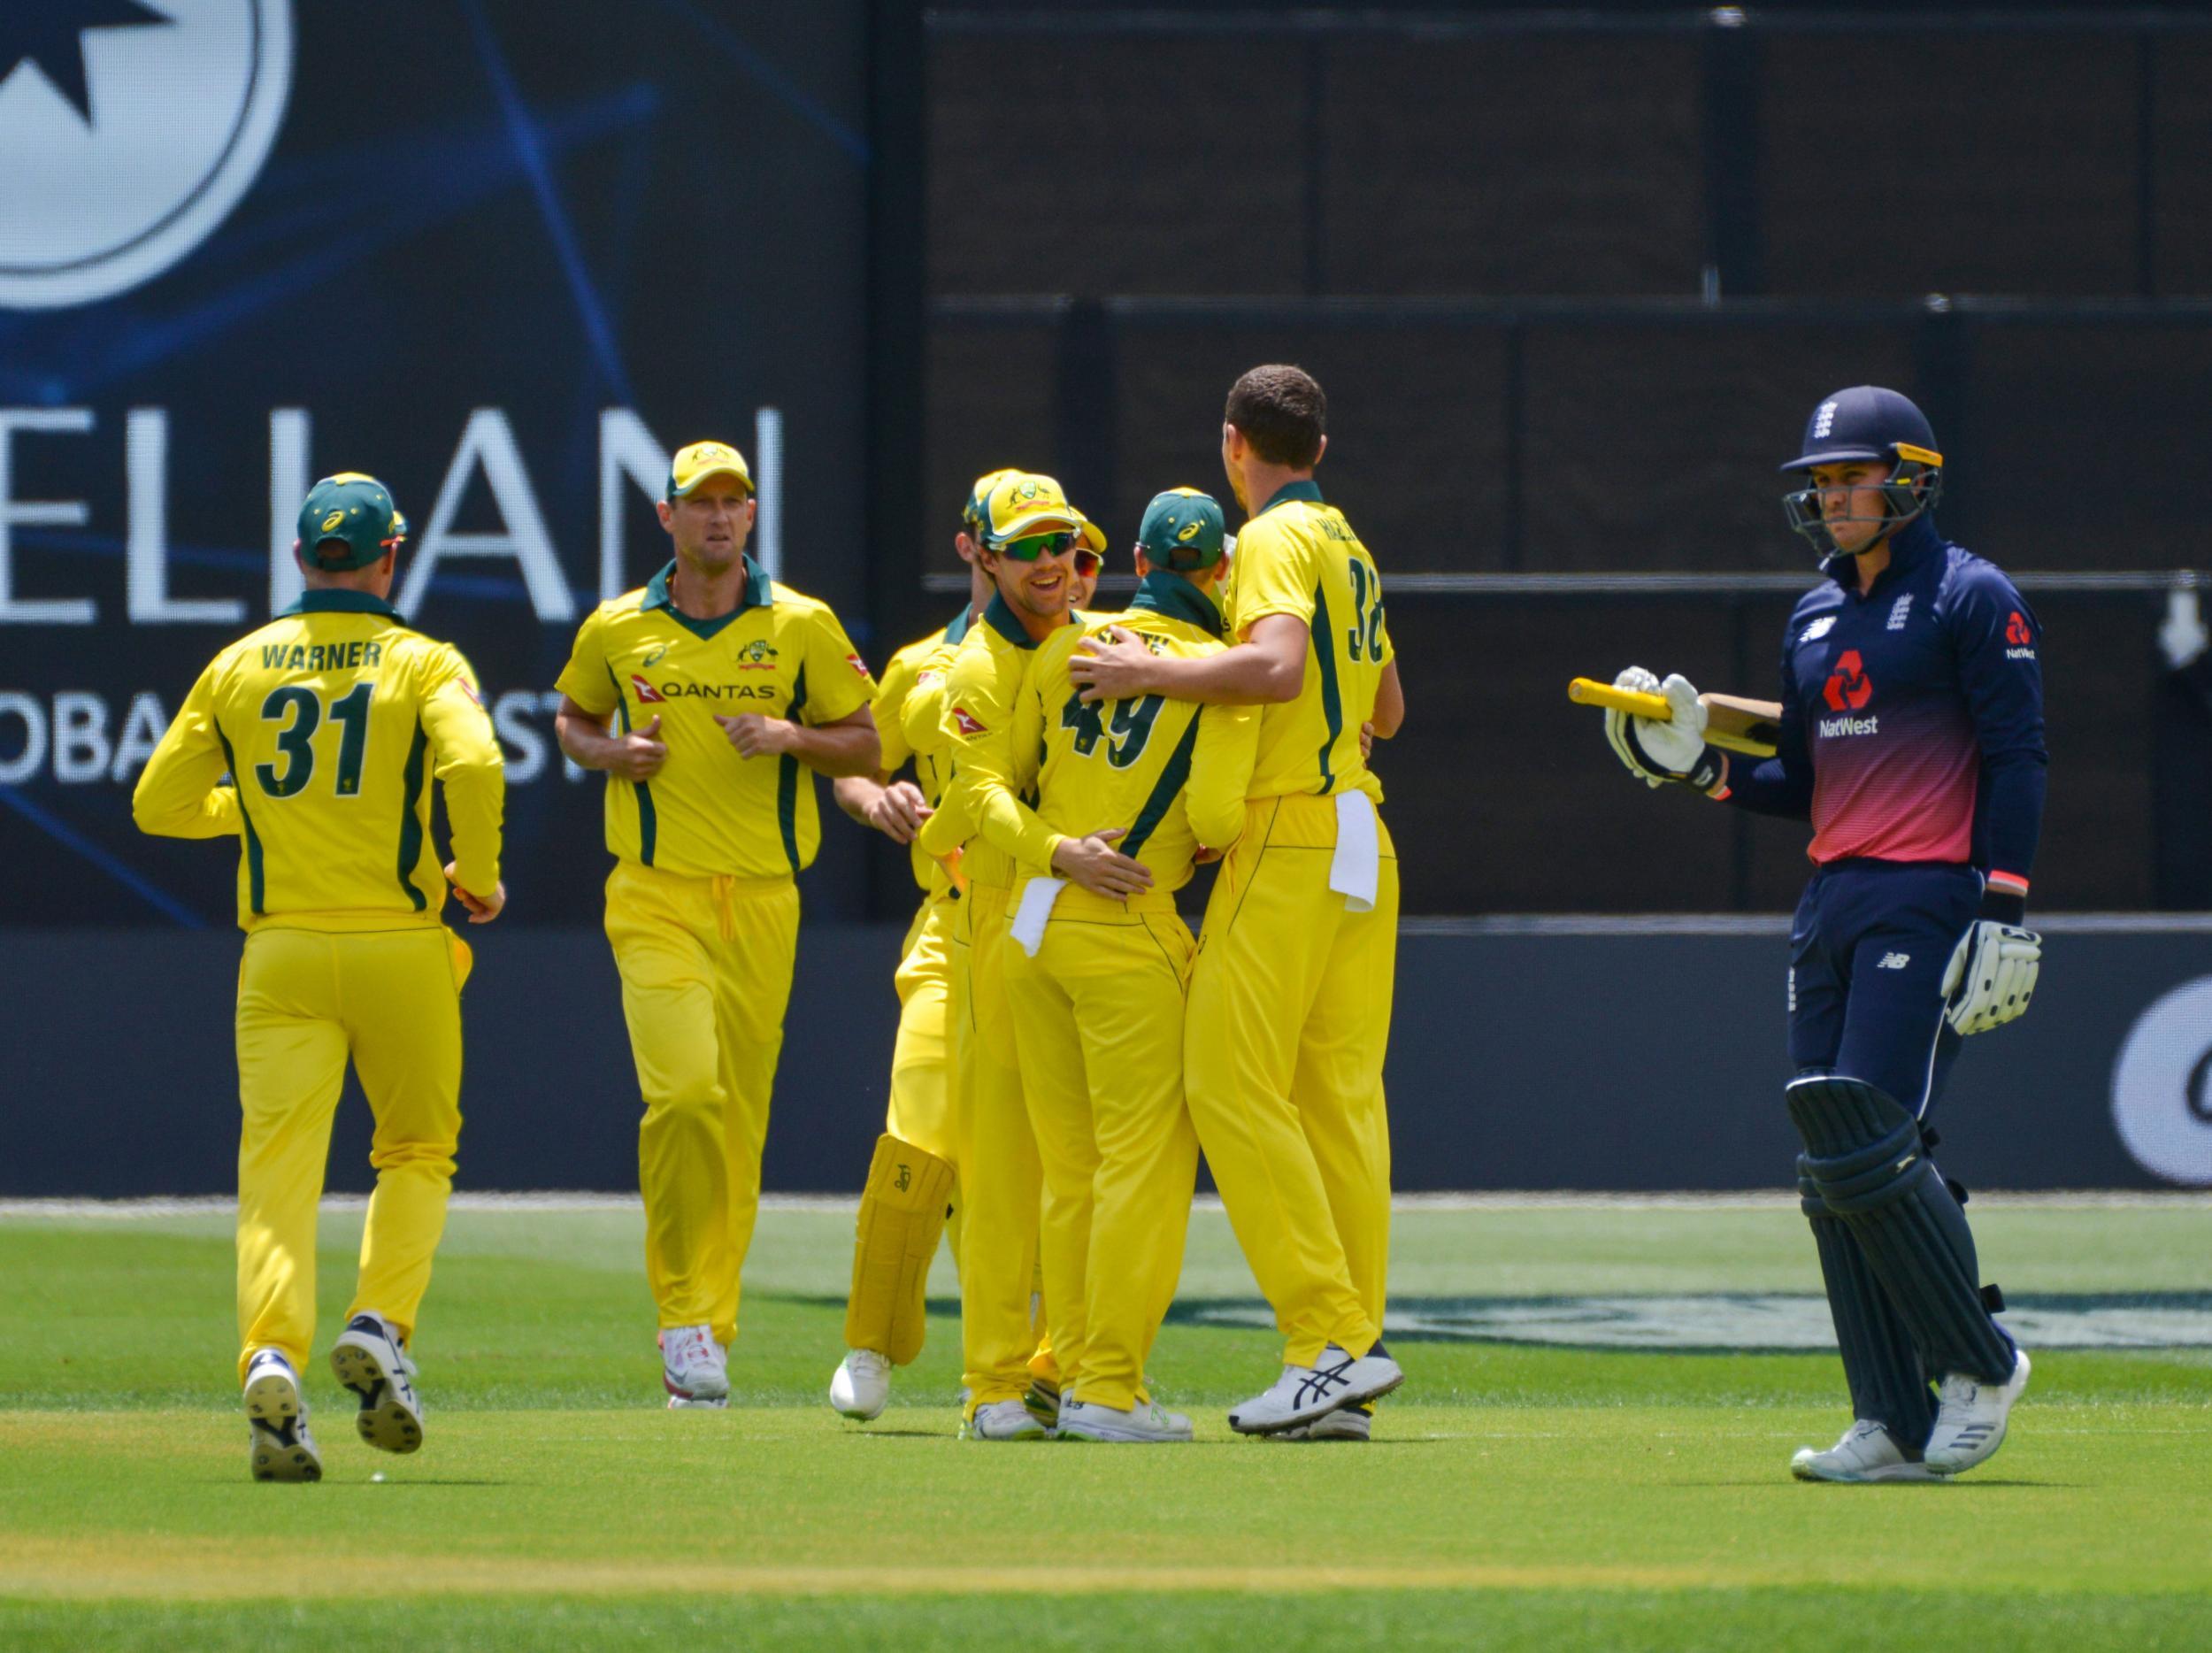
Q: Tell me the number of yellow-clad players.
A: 7